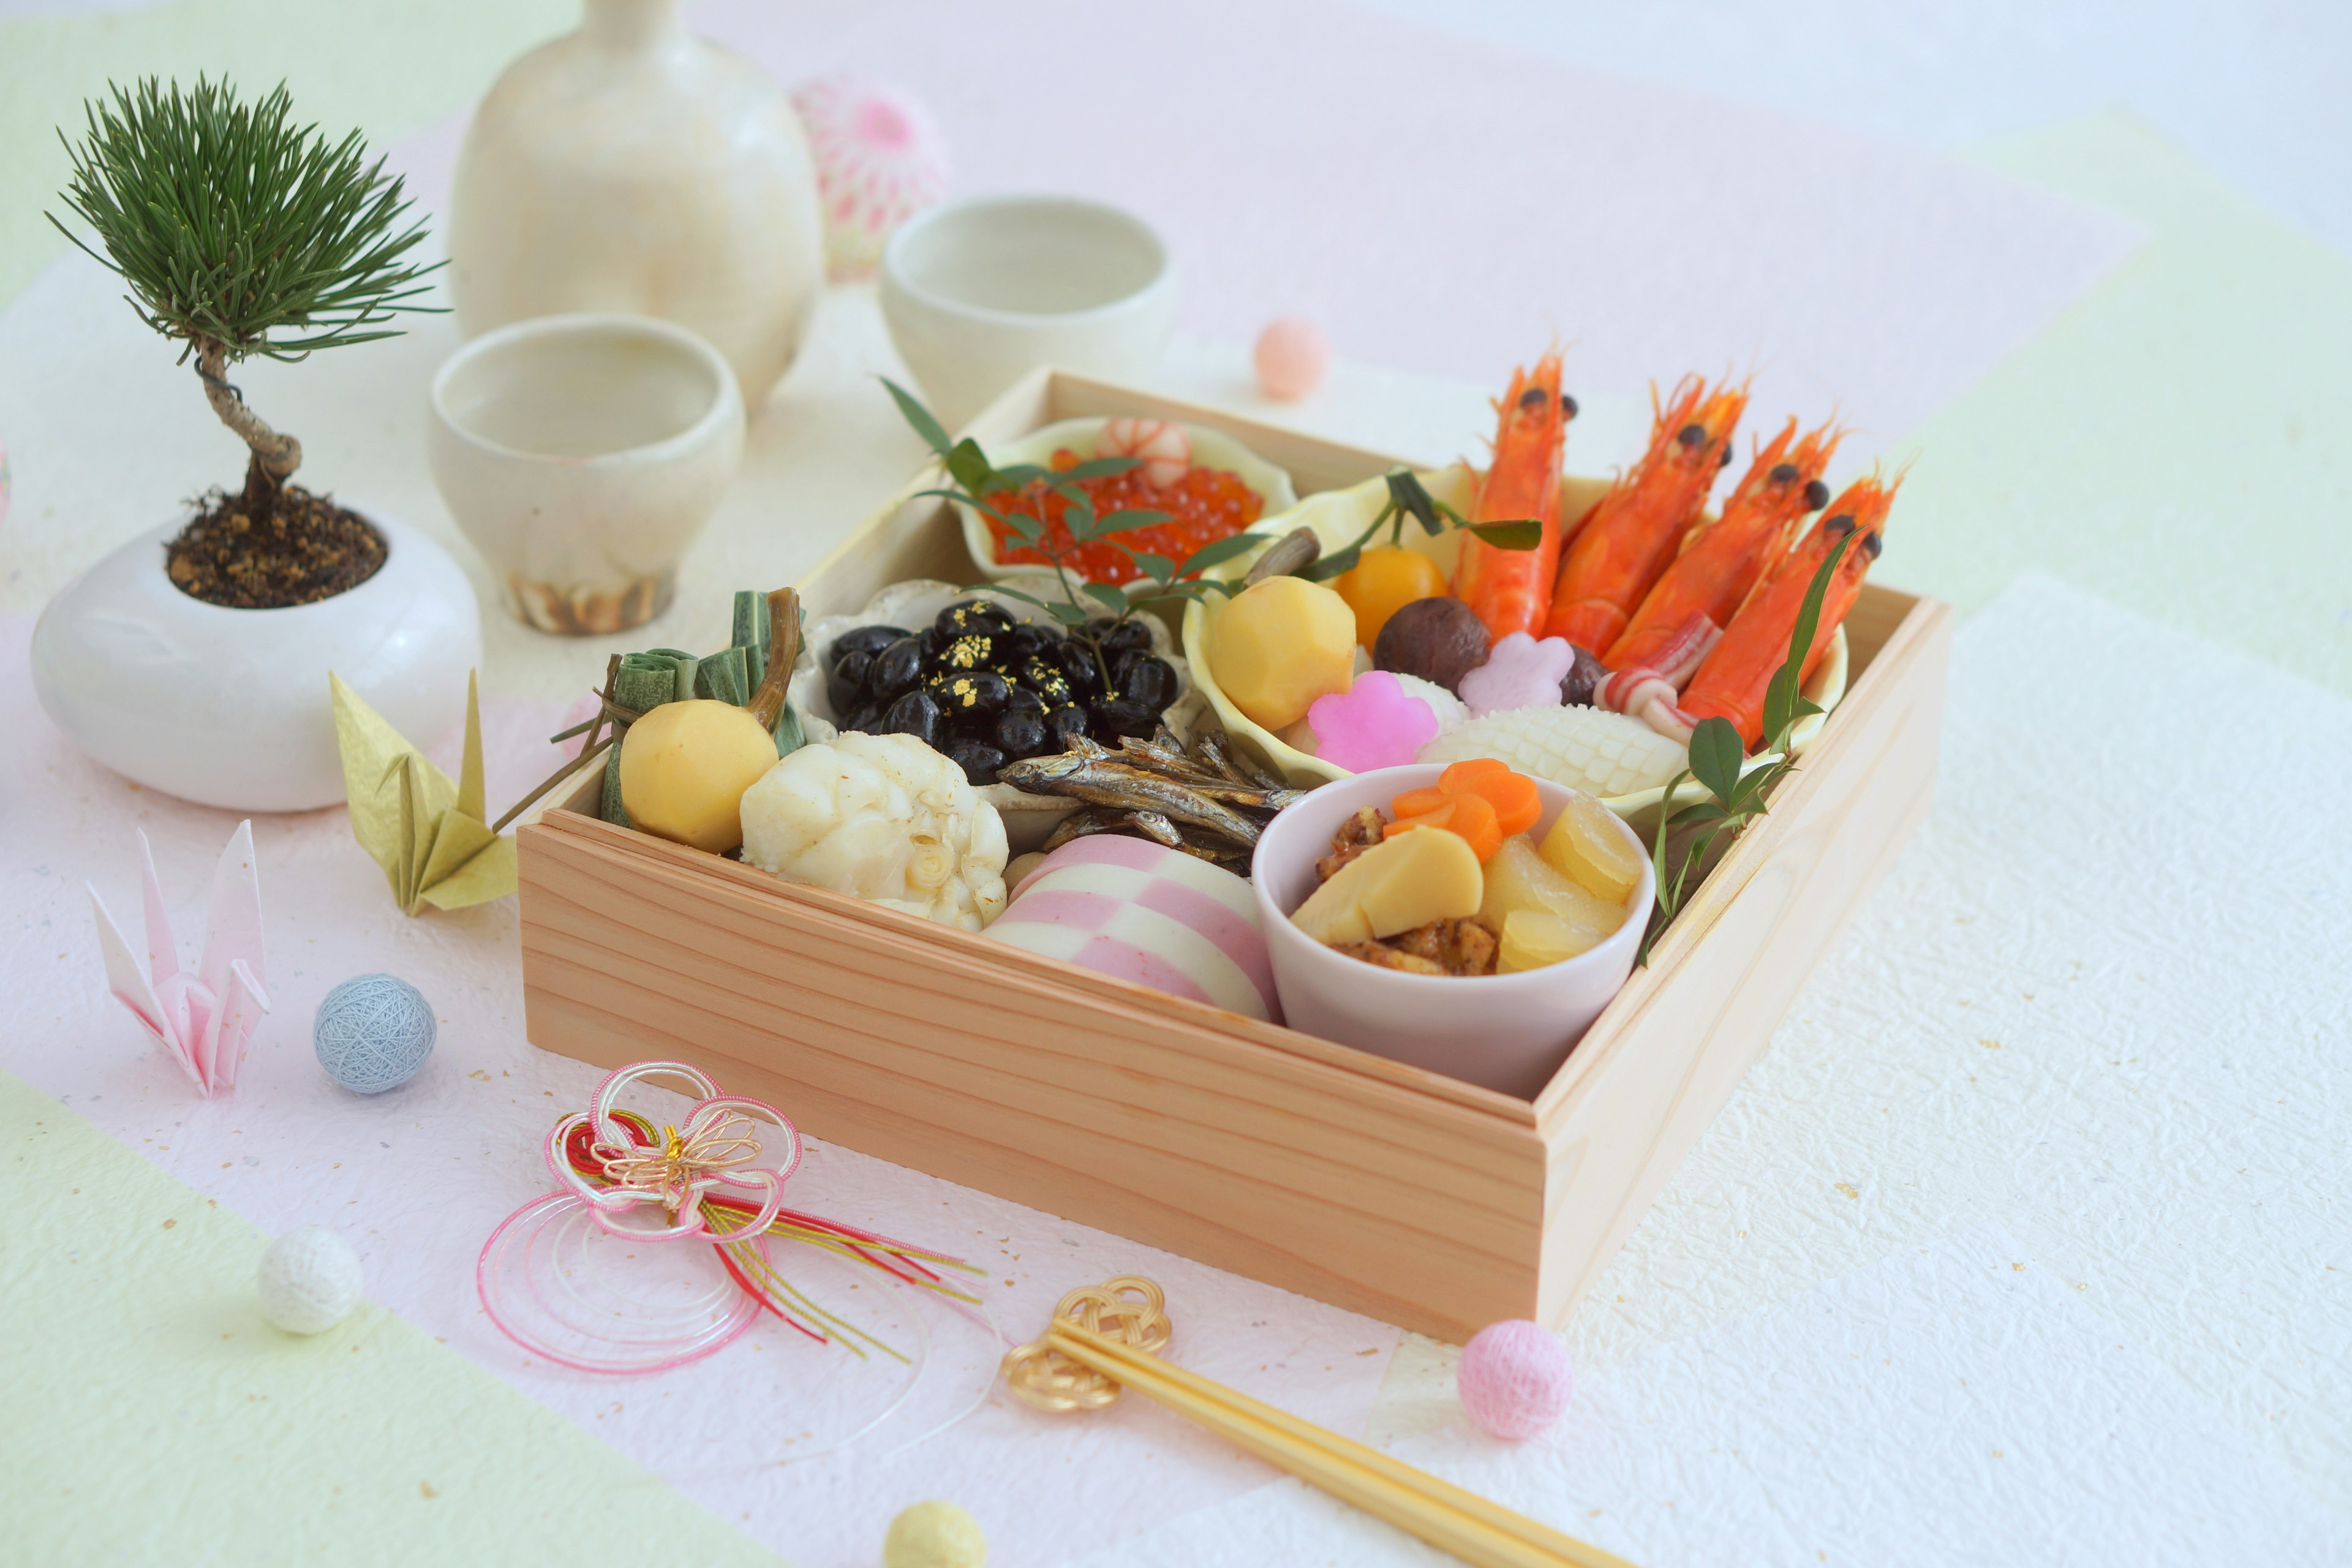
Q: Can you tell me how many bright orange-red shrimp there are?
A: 4